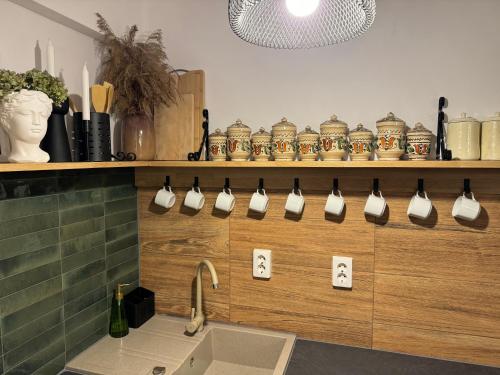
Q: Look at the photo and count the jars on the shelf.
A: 11